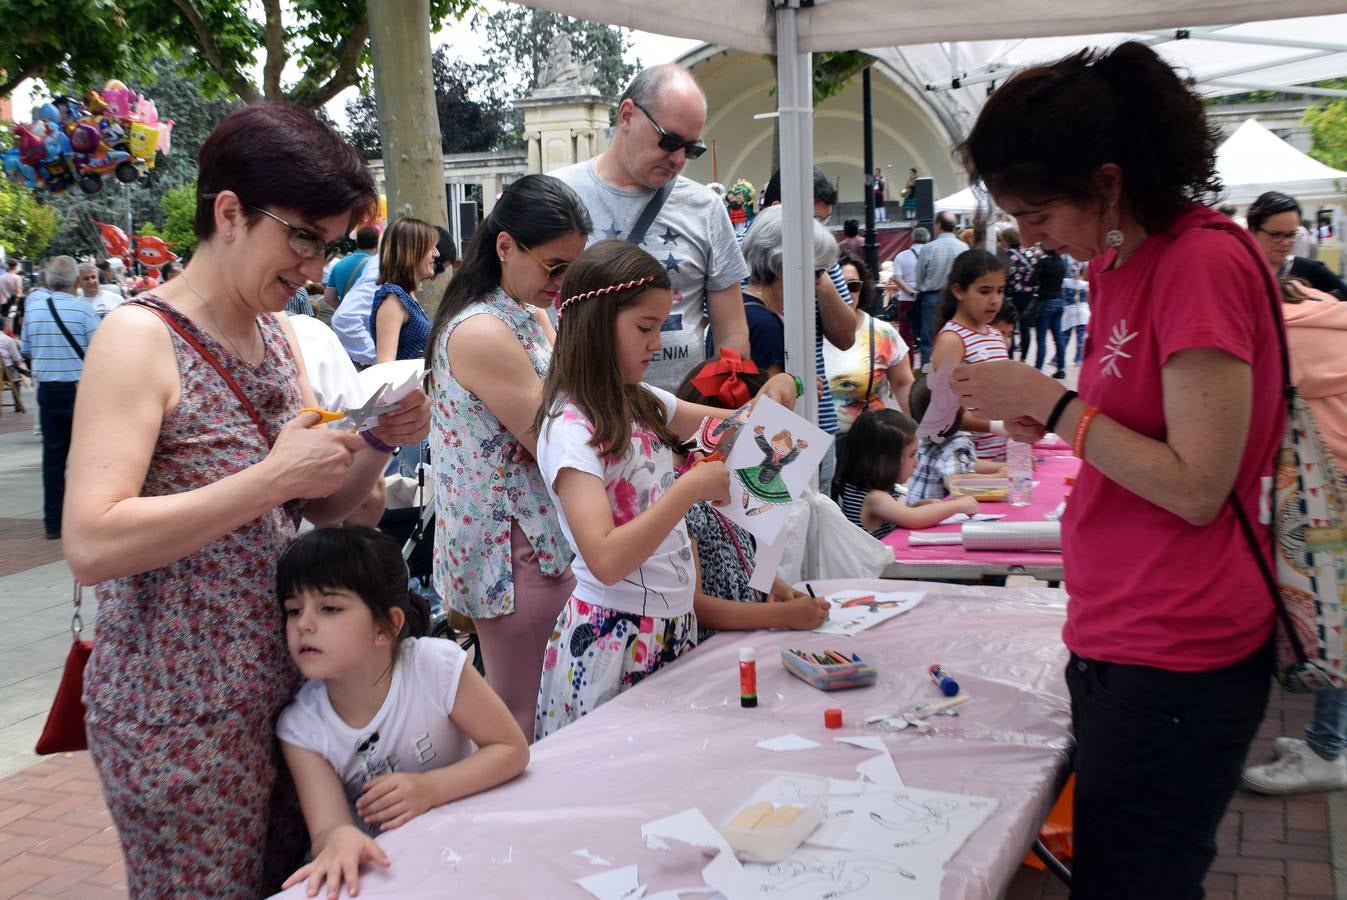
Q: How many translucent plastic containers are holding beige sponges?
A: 1